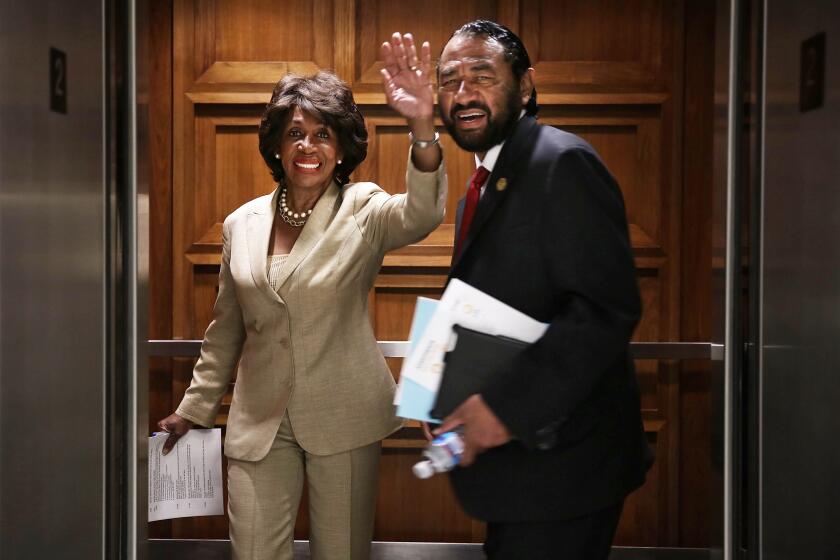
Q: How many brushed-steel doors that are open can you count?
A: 2